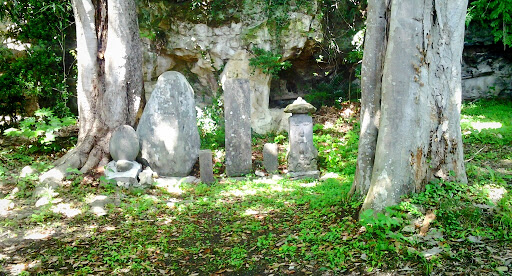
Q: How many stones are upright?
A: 6